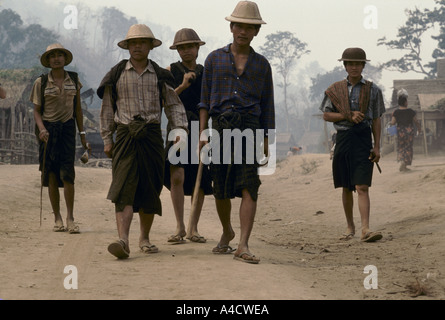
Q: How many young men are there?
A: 5